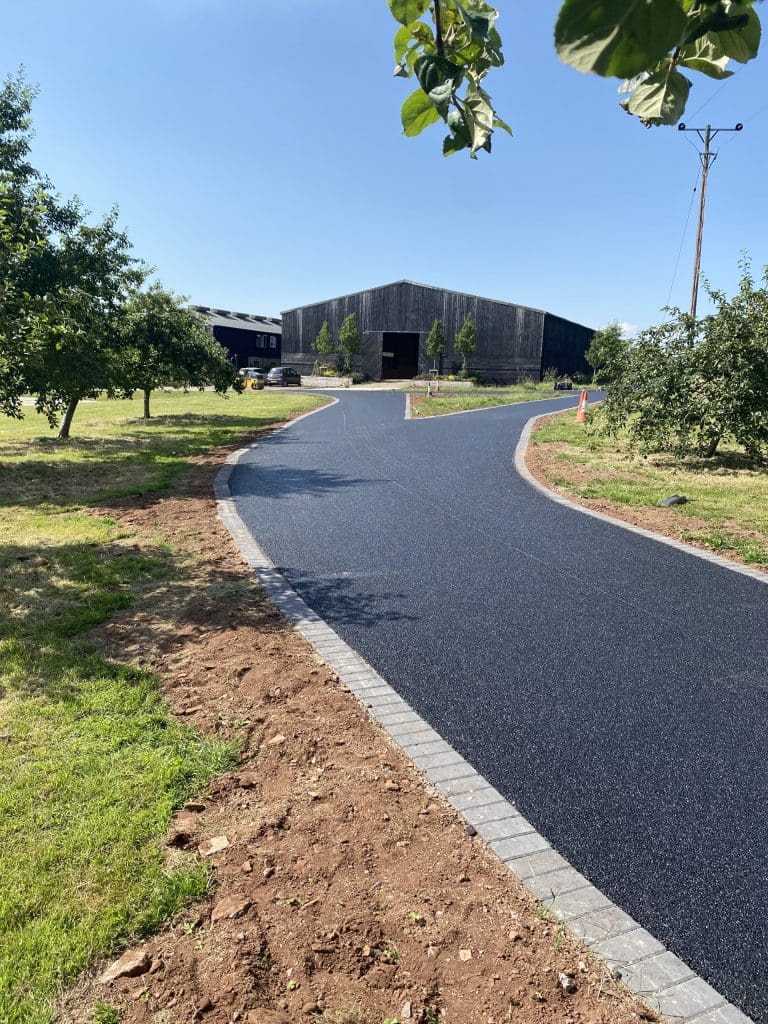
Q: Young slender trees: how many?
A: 4